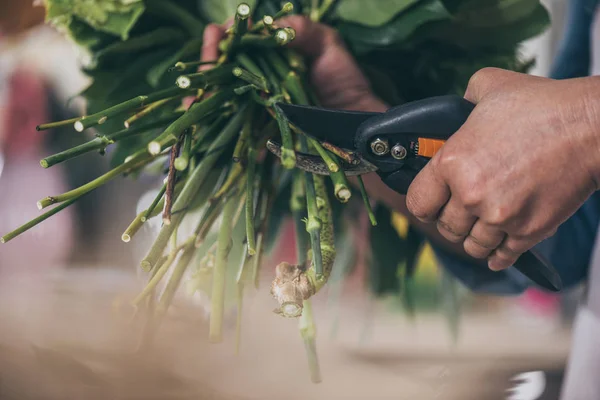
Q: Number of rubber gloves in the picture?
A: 0